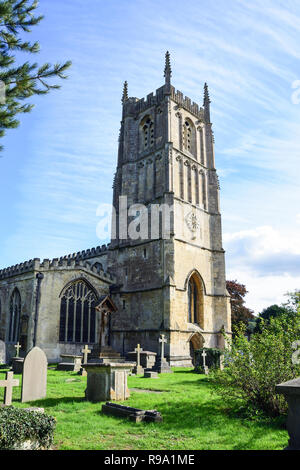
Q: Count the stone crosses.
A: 6